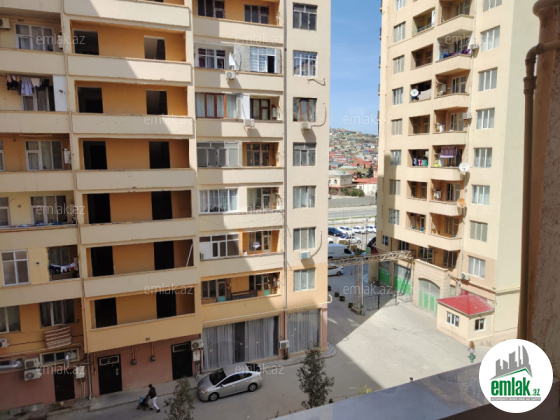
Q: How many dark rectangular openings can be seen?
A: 12